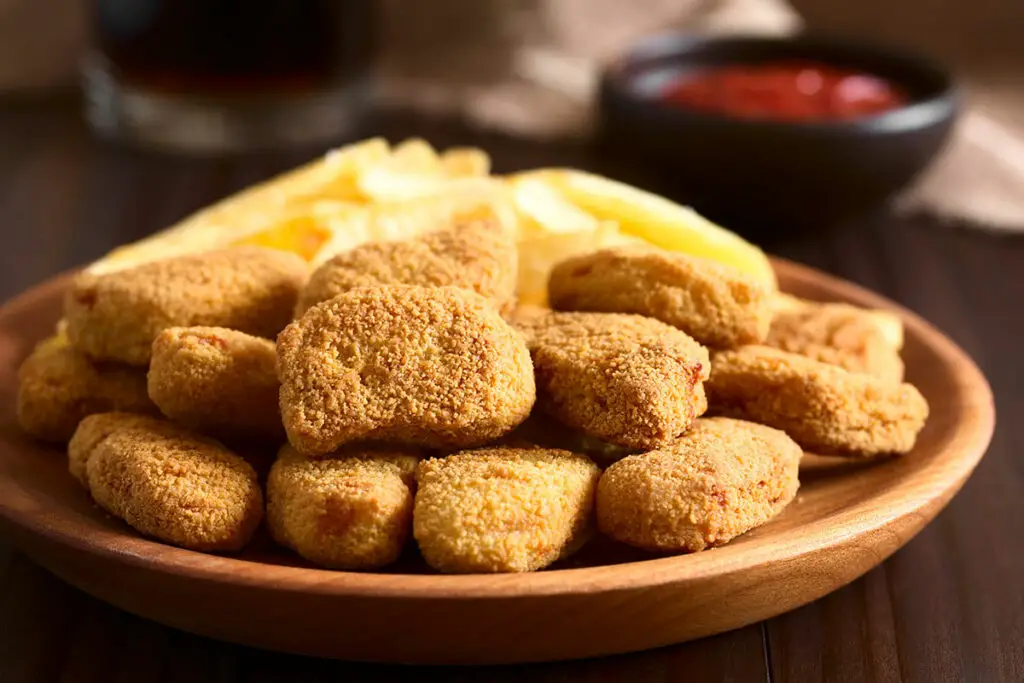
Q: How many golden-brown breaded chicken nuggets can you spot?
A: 13